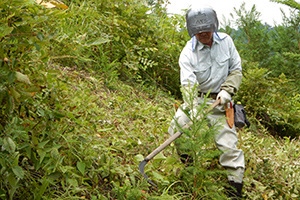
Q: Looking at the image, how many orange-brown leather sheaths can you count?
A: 1